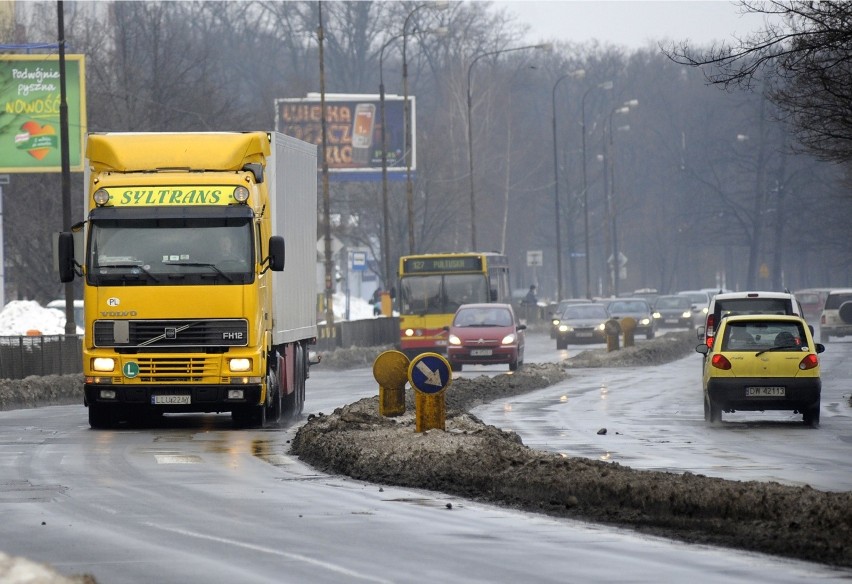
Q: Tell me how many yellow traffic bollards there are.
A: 4